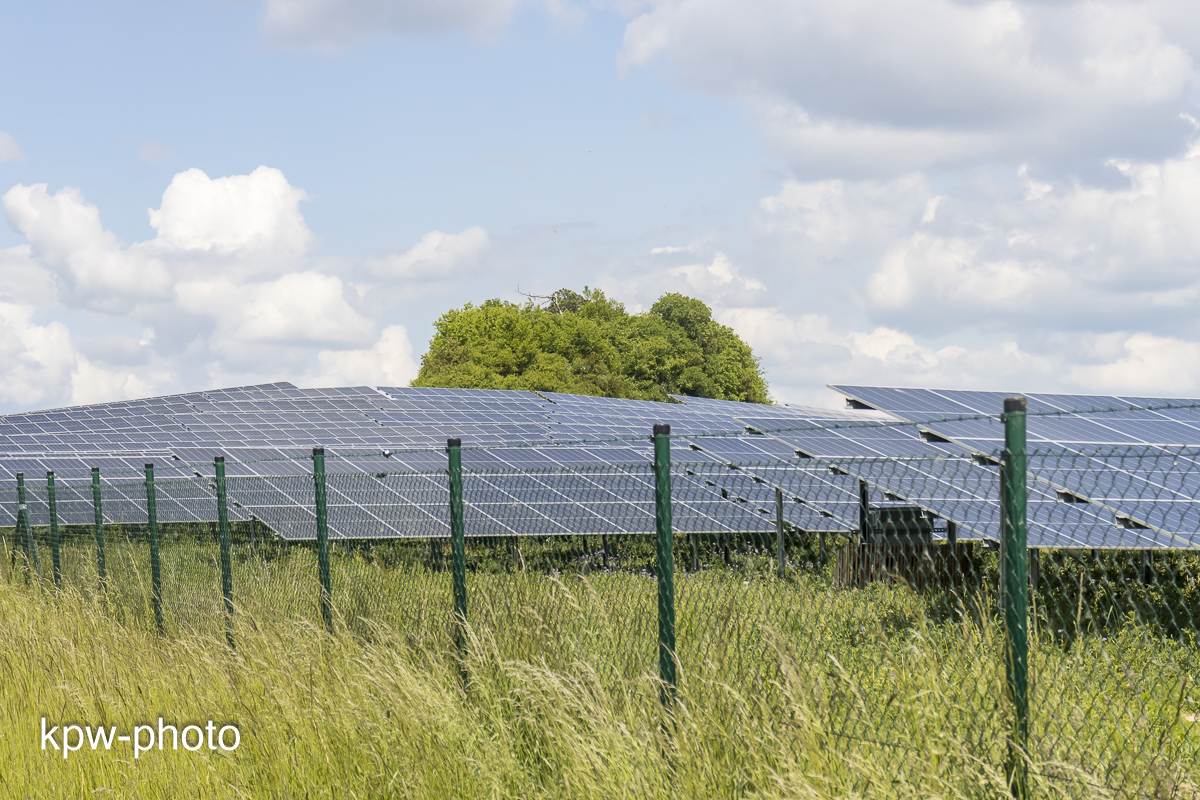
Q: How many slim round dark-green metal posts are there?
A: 9